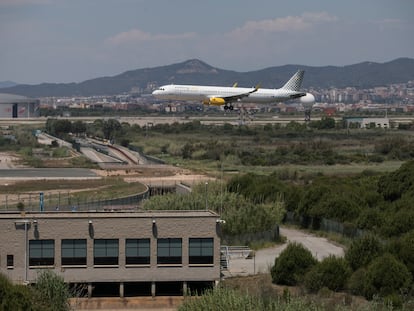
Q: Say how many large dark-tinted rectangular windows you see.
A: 6